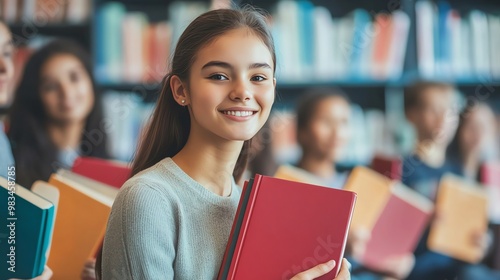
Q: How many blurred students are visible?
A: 5